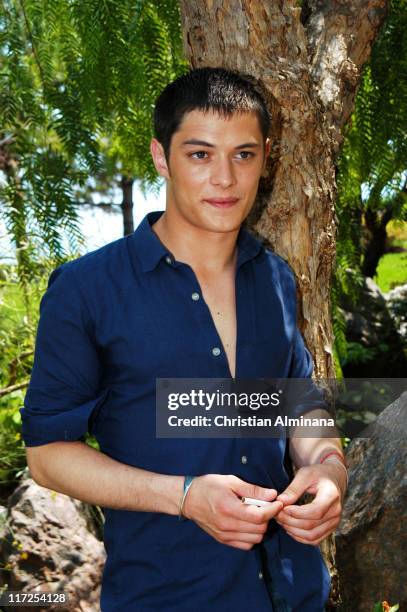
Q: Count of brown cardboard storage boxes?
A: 0